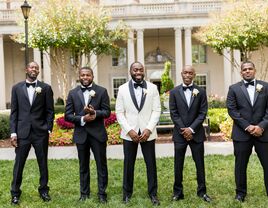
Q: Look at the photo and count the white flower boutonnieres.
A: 5